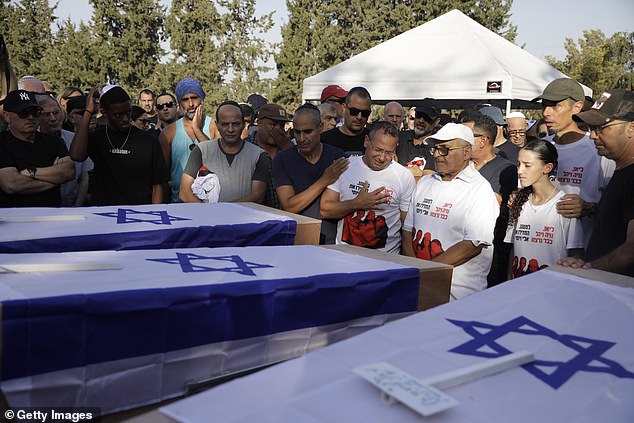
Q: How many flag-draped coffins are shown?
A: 3